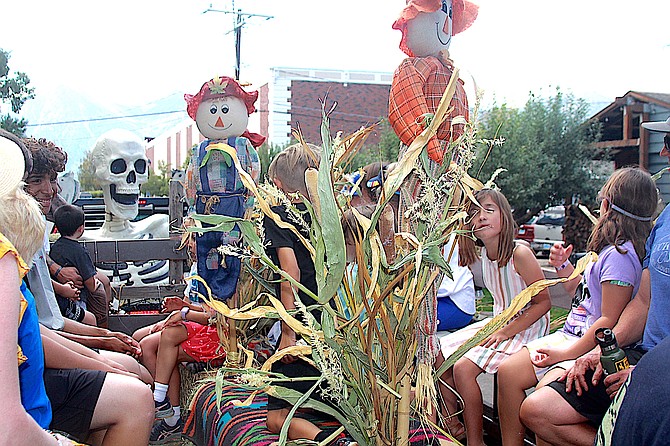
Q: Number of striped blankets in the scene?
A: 1